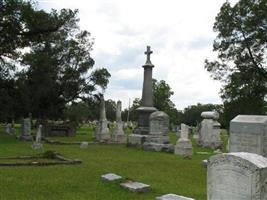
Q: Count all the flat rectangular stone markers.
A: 3